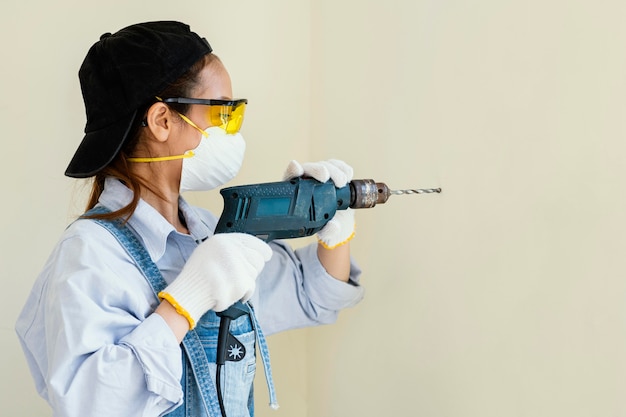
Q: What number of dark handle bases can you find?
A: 1